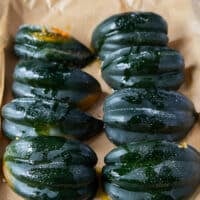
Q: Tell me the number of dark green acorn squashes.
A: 8